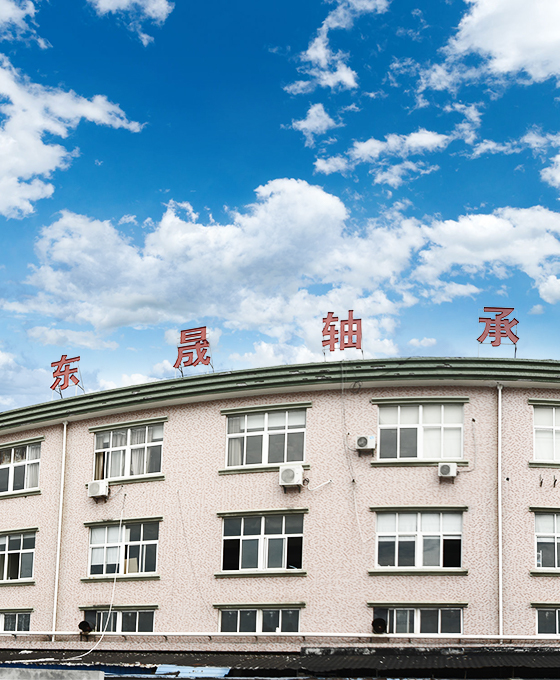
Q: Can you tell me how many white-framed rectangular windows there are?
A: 15